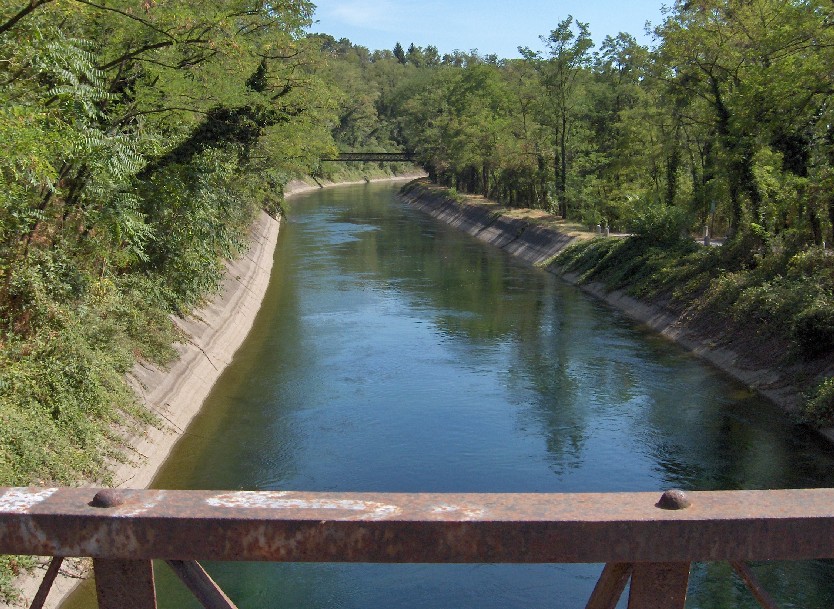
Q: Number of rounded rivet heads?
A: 2